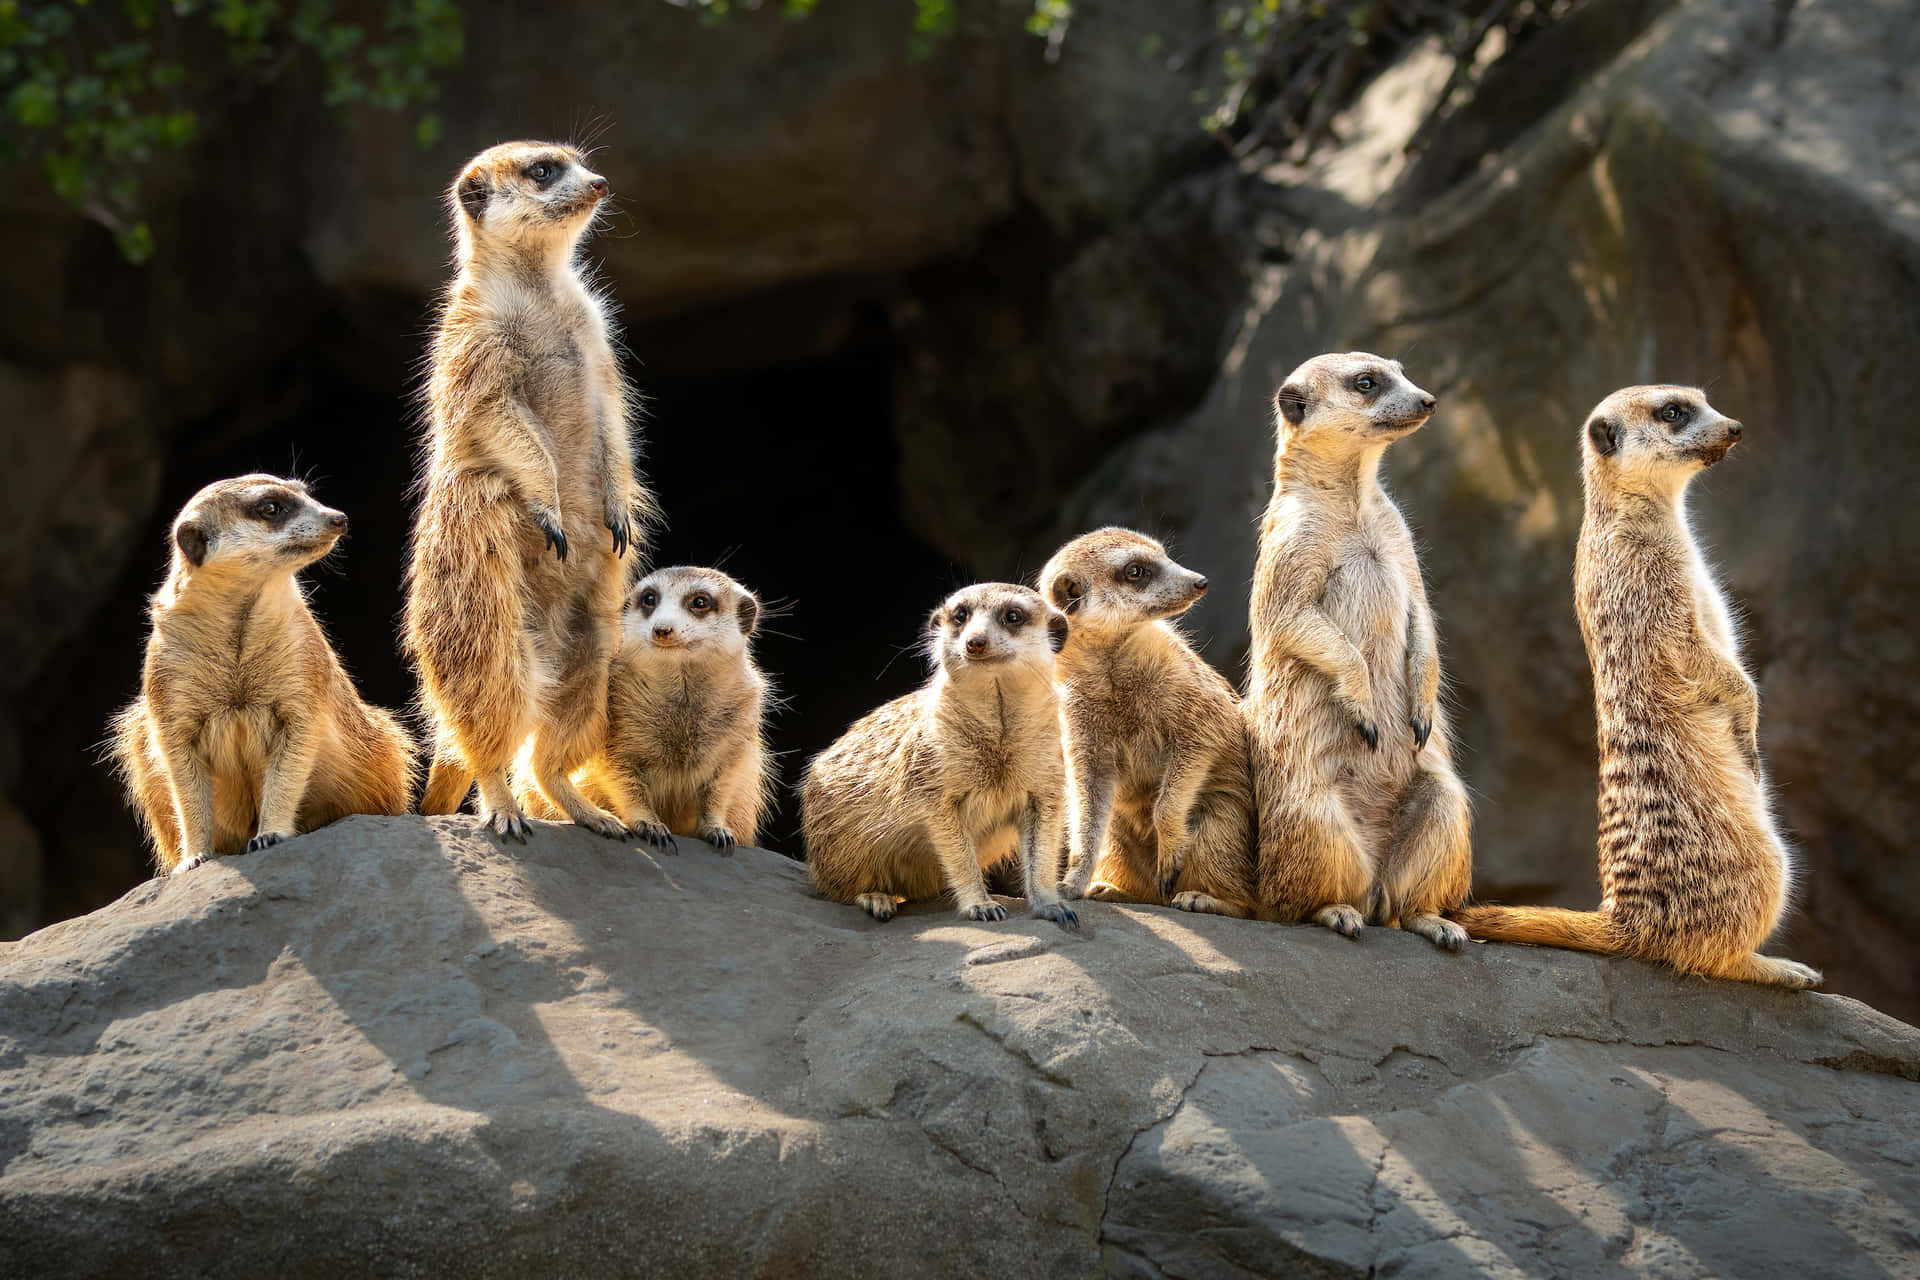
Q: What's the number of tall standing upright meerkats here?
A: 3